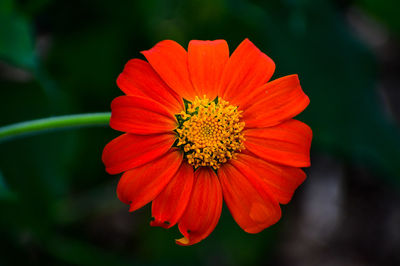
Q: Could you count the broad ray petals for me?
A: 13